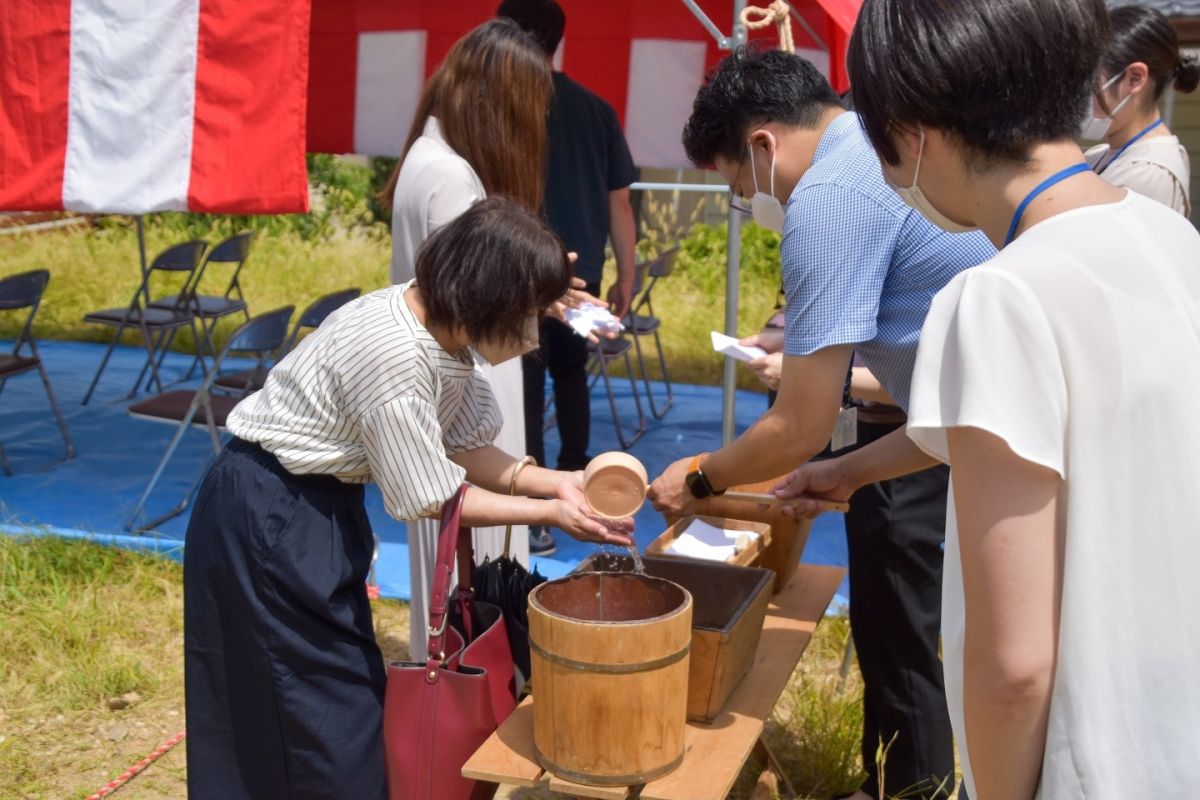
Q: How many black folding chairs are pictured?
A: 7